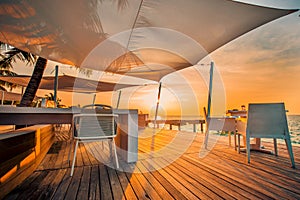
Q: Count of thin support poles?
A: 5